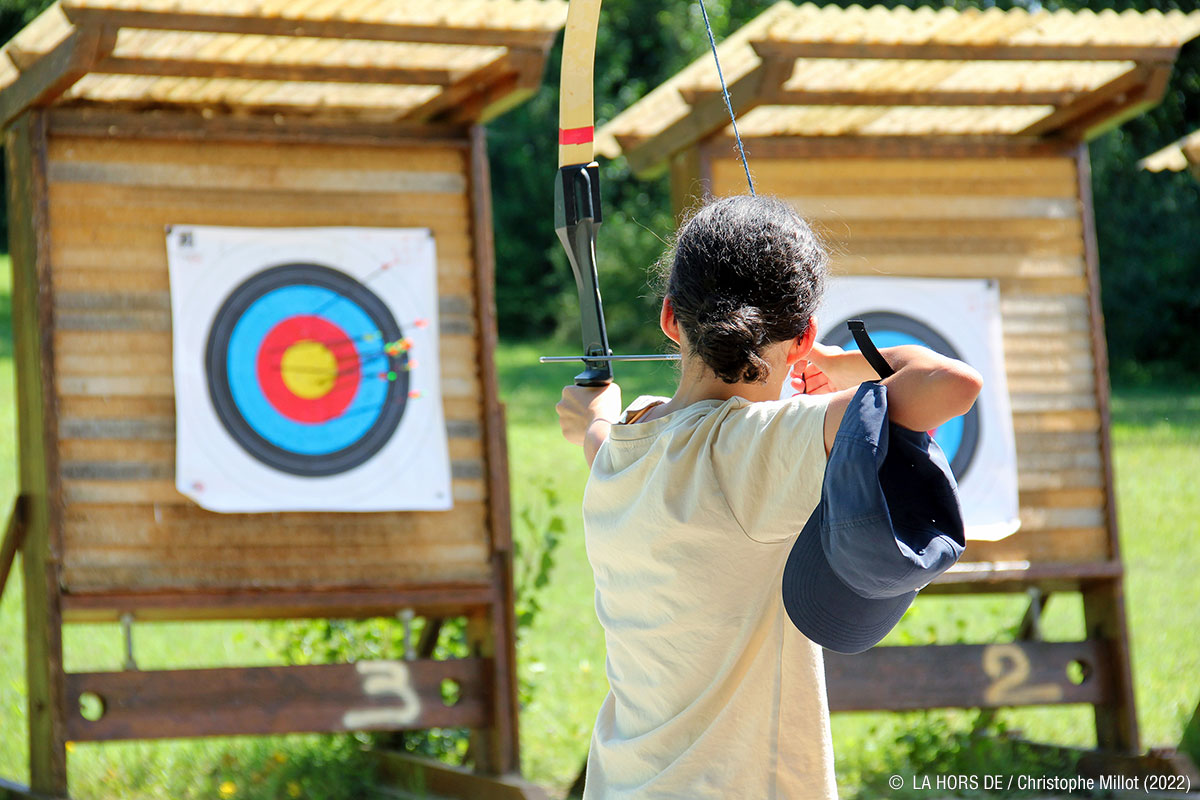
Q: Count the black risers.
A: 1